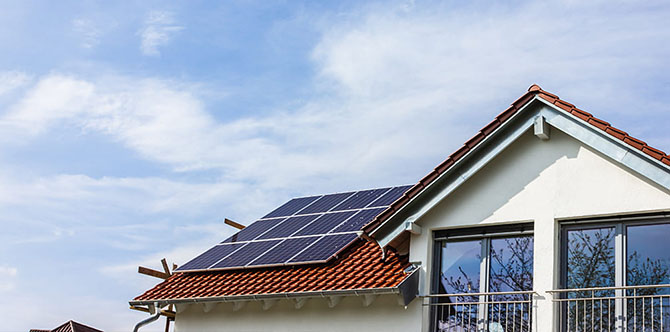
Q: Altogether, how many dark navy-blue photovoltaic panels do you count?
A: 12